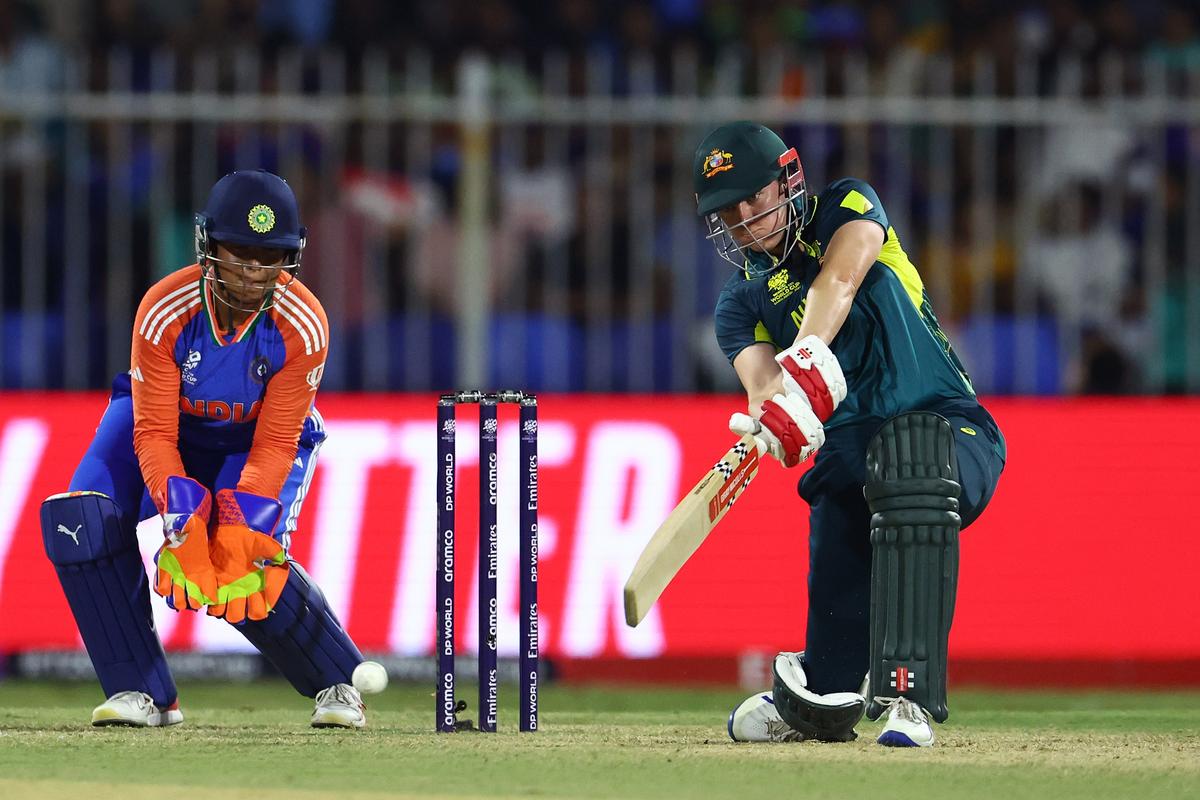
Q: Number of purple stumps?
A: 3